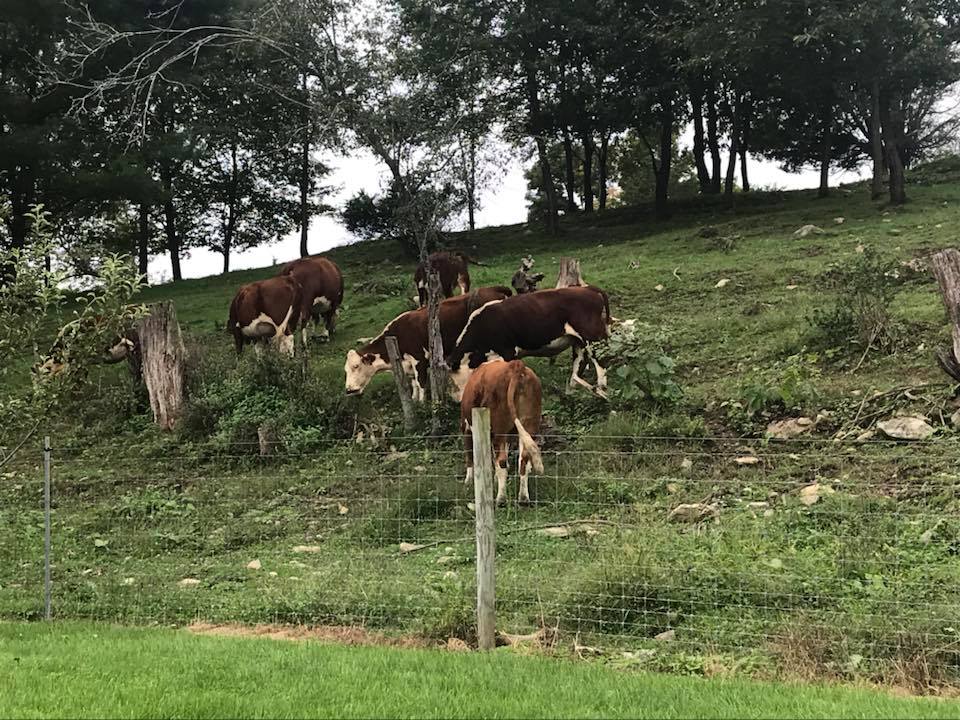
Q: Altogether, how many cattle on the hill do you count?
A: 7